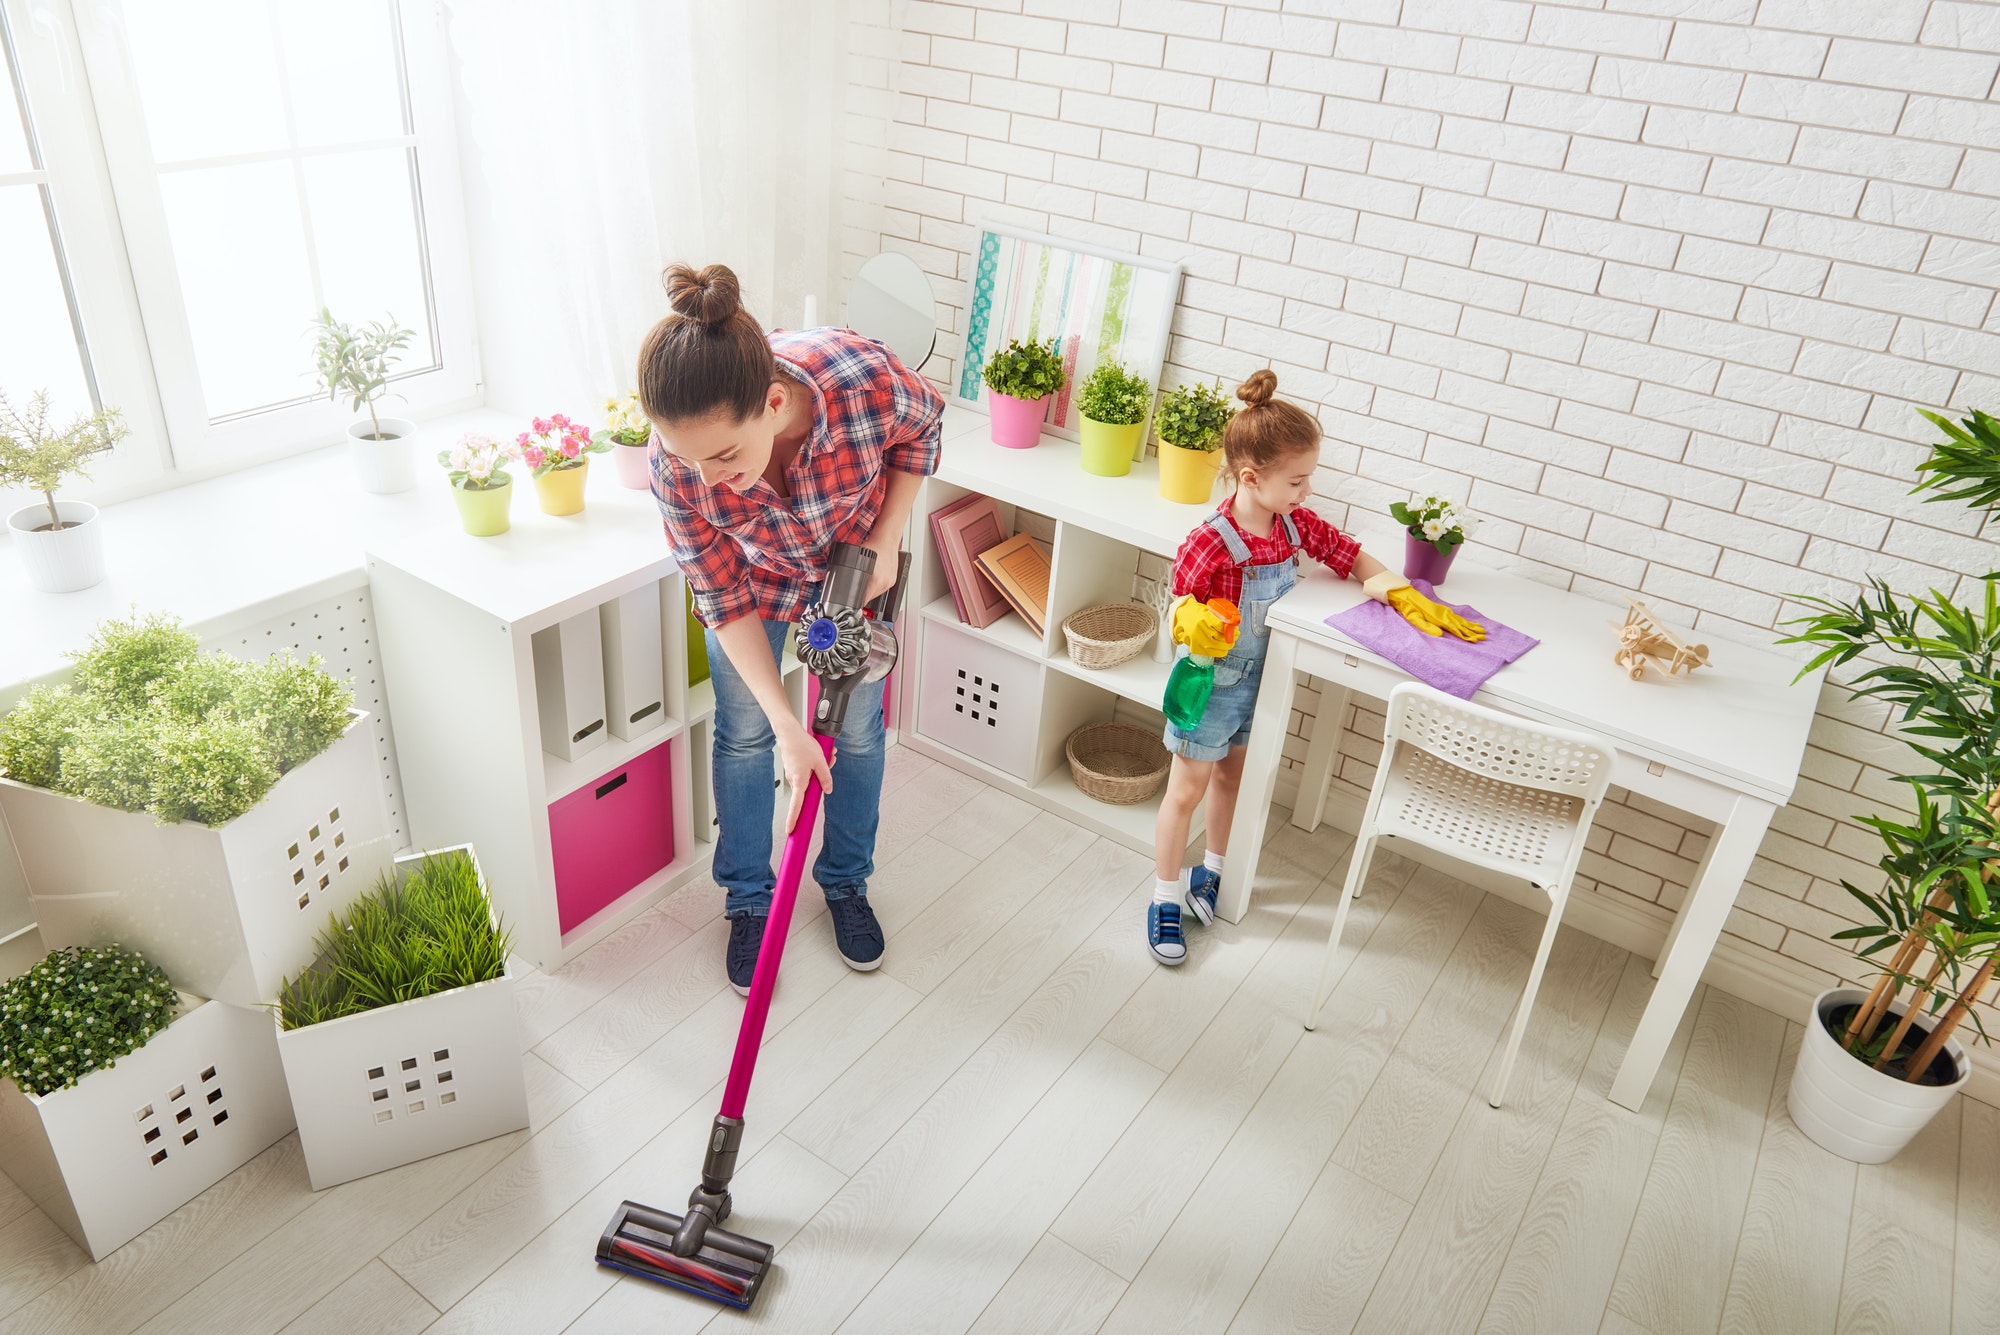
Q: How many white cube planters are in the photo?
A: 3